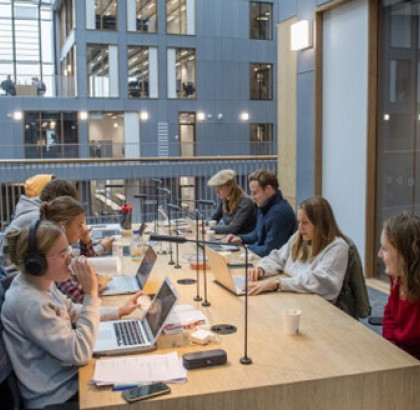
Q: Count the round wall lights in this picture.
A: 5